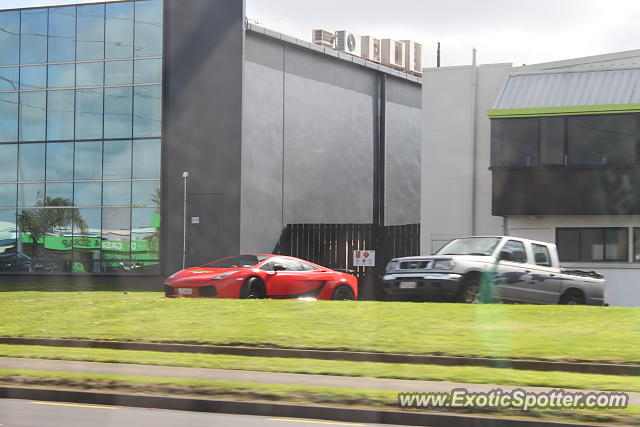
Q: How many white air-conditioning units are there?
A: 5